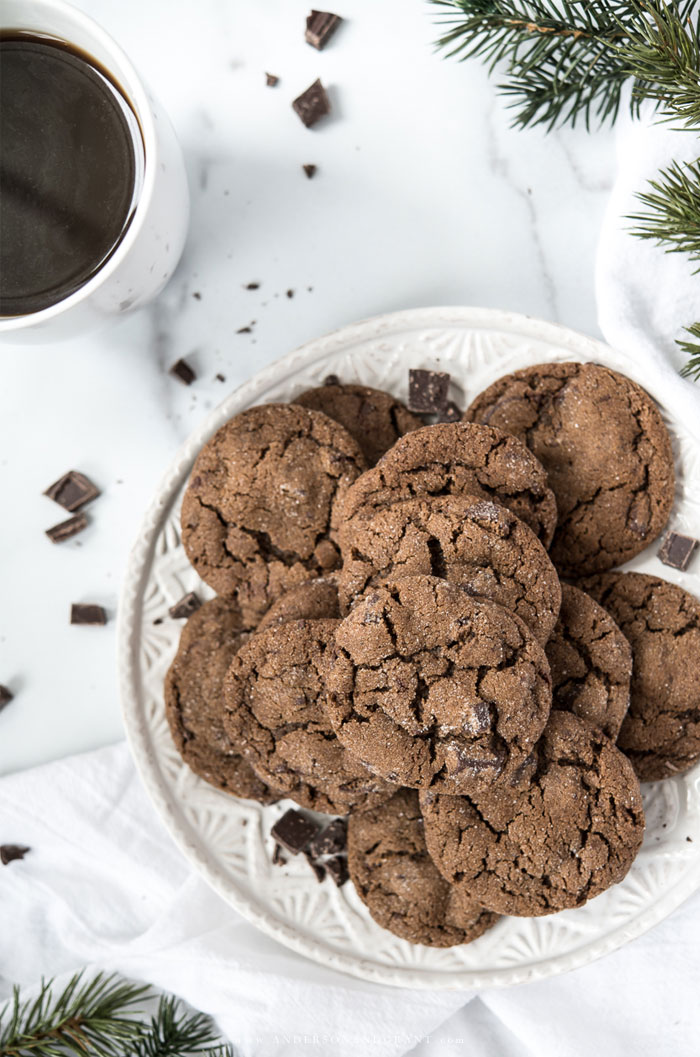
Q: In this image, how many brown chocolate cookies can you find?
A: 13